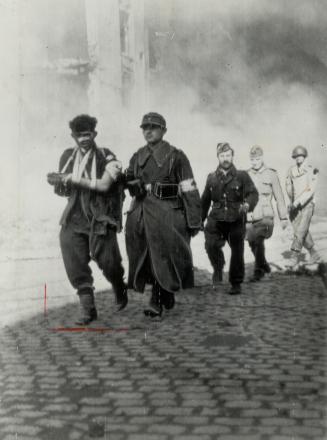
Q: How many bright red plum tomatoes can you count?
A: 0